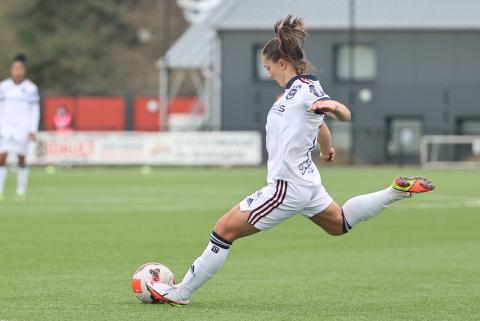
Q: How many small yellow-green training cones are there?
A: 2